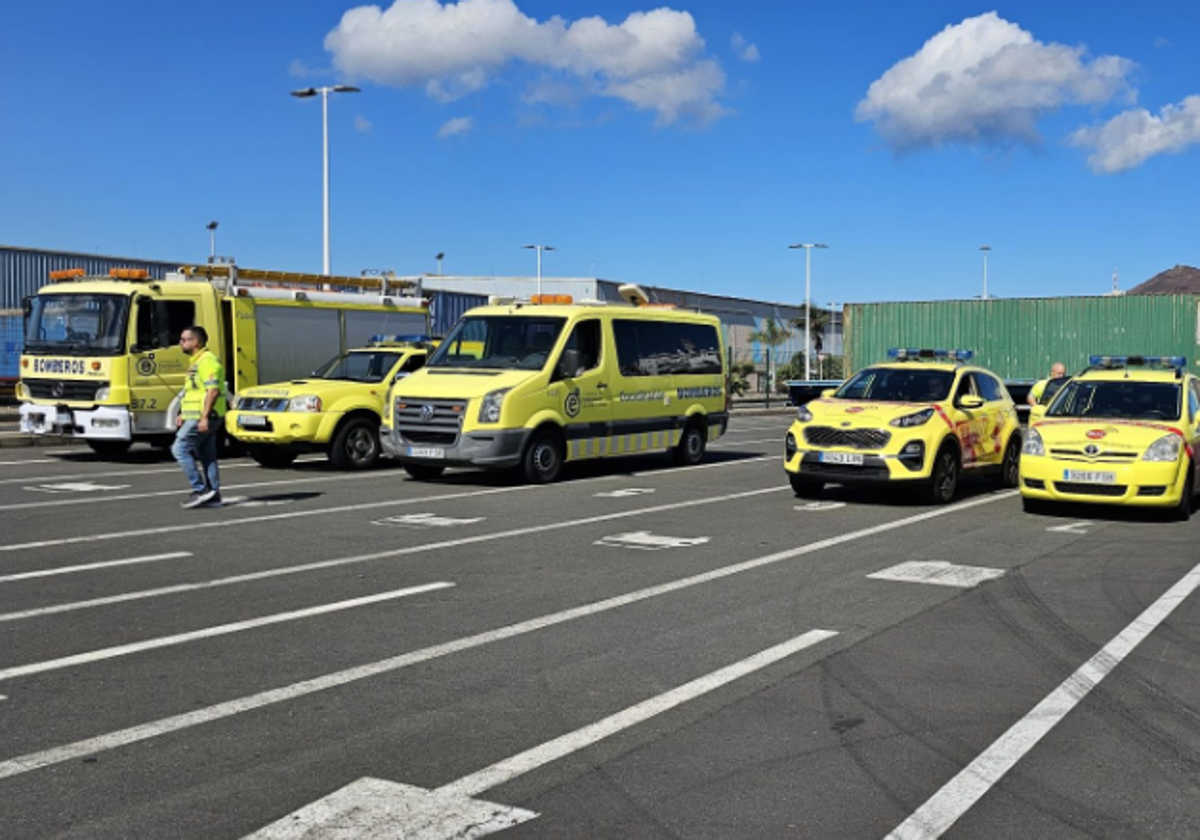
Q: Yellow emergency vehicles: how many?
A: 5